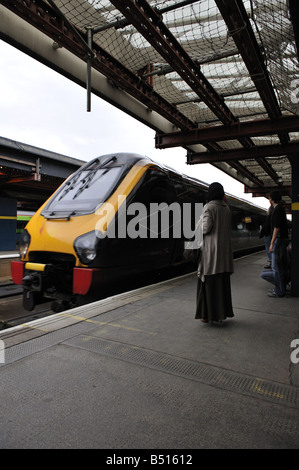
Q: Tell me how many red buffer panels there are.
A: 2